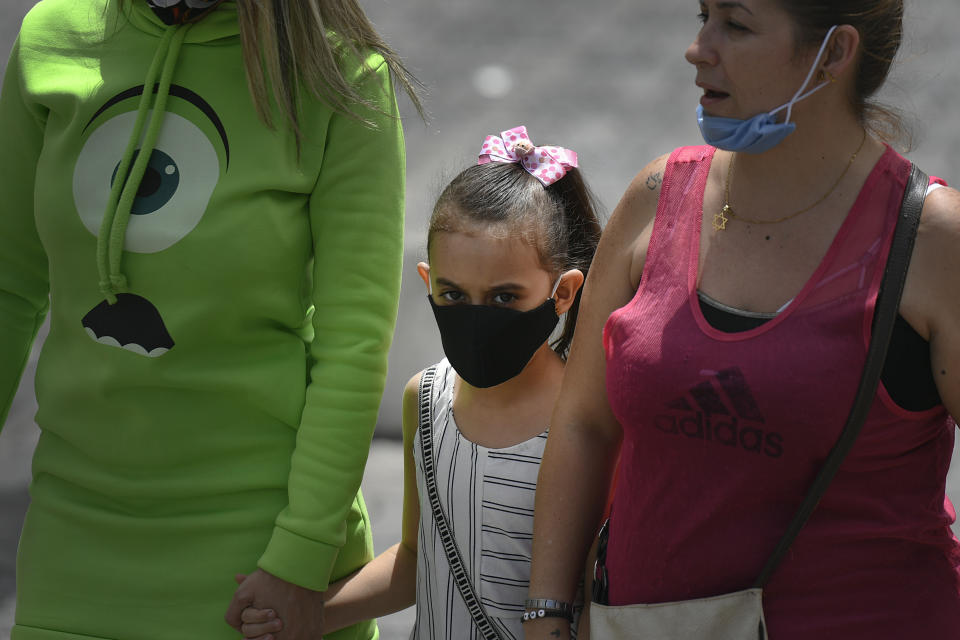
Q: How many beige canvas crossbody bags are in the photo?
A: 1